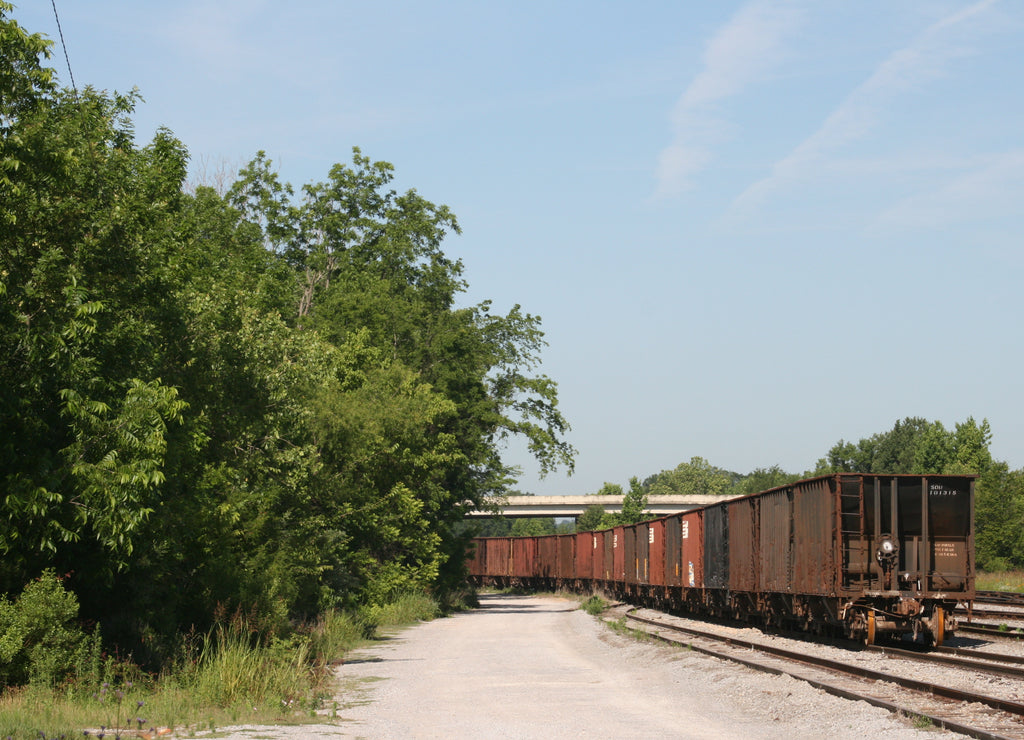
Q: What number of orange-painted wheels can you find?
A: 2